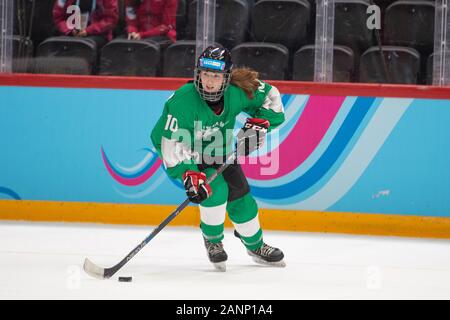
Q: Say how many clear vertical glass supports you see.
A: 4